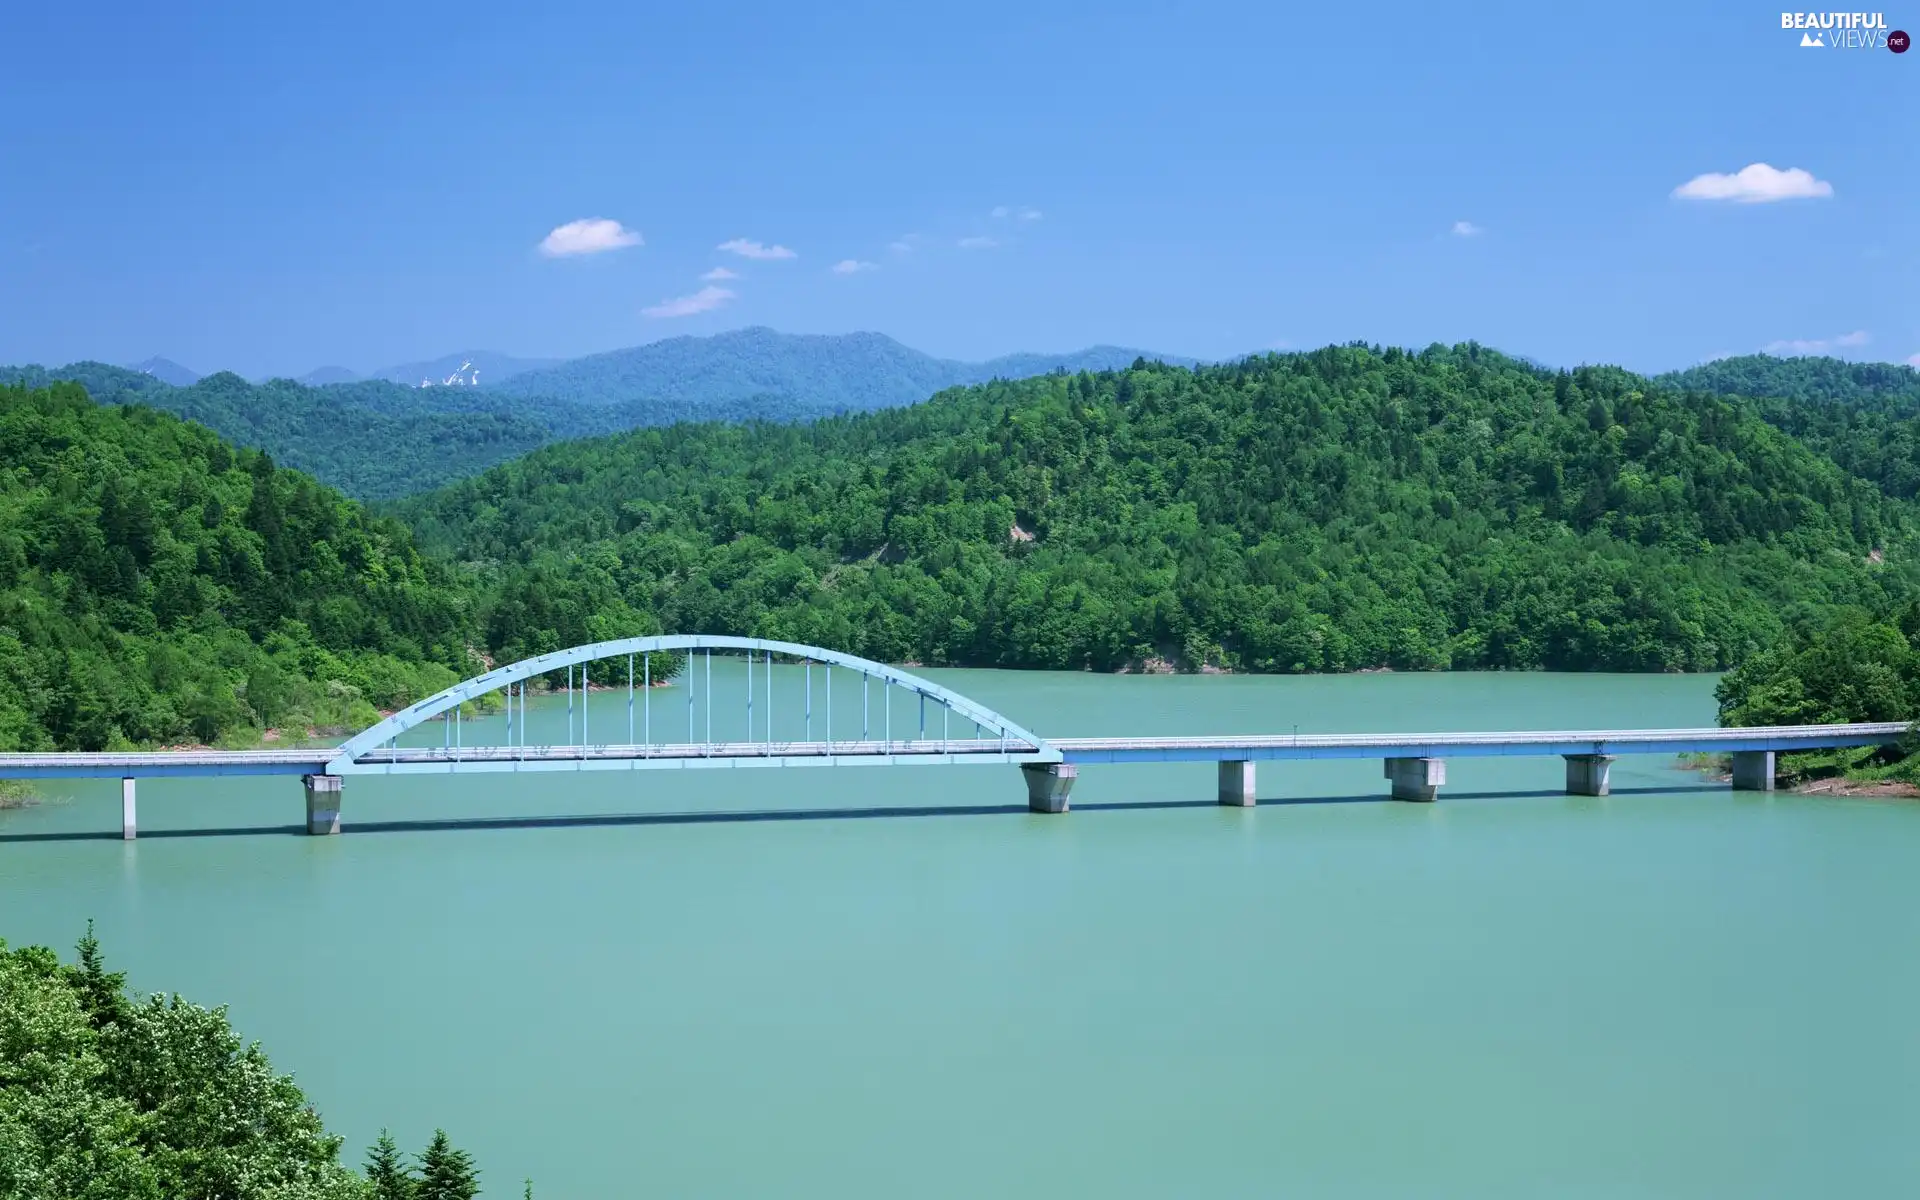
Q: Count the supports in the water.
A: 7